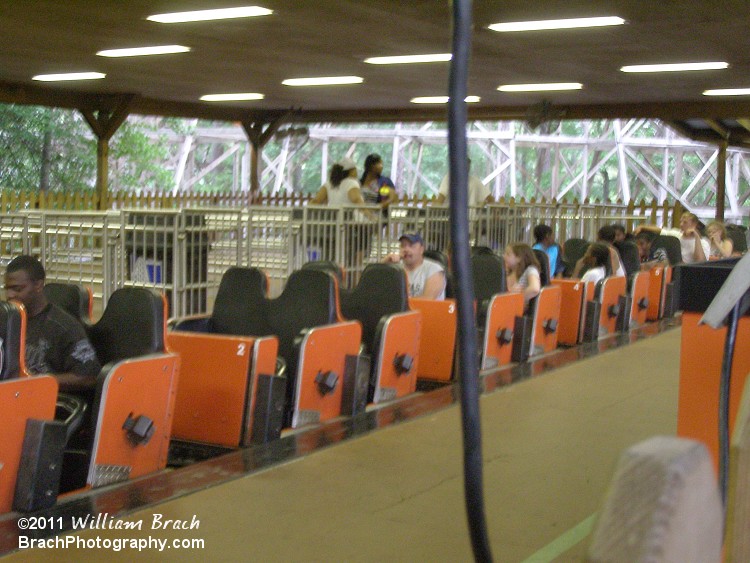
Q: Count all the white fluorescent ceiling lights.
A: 11